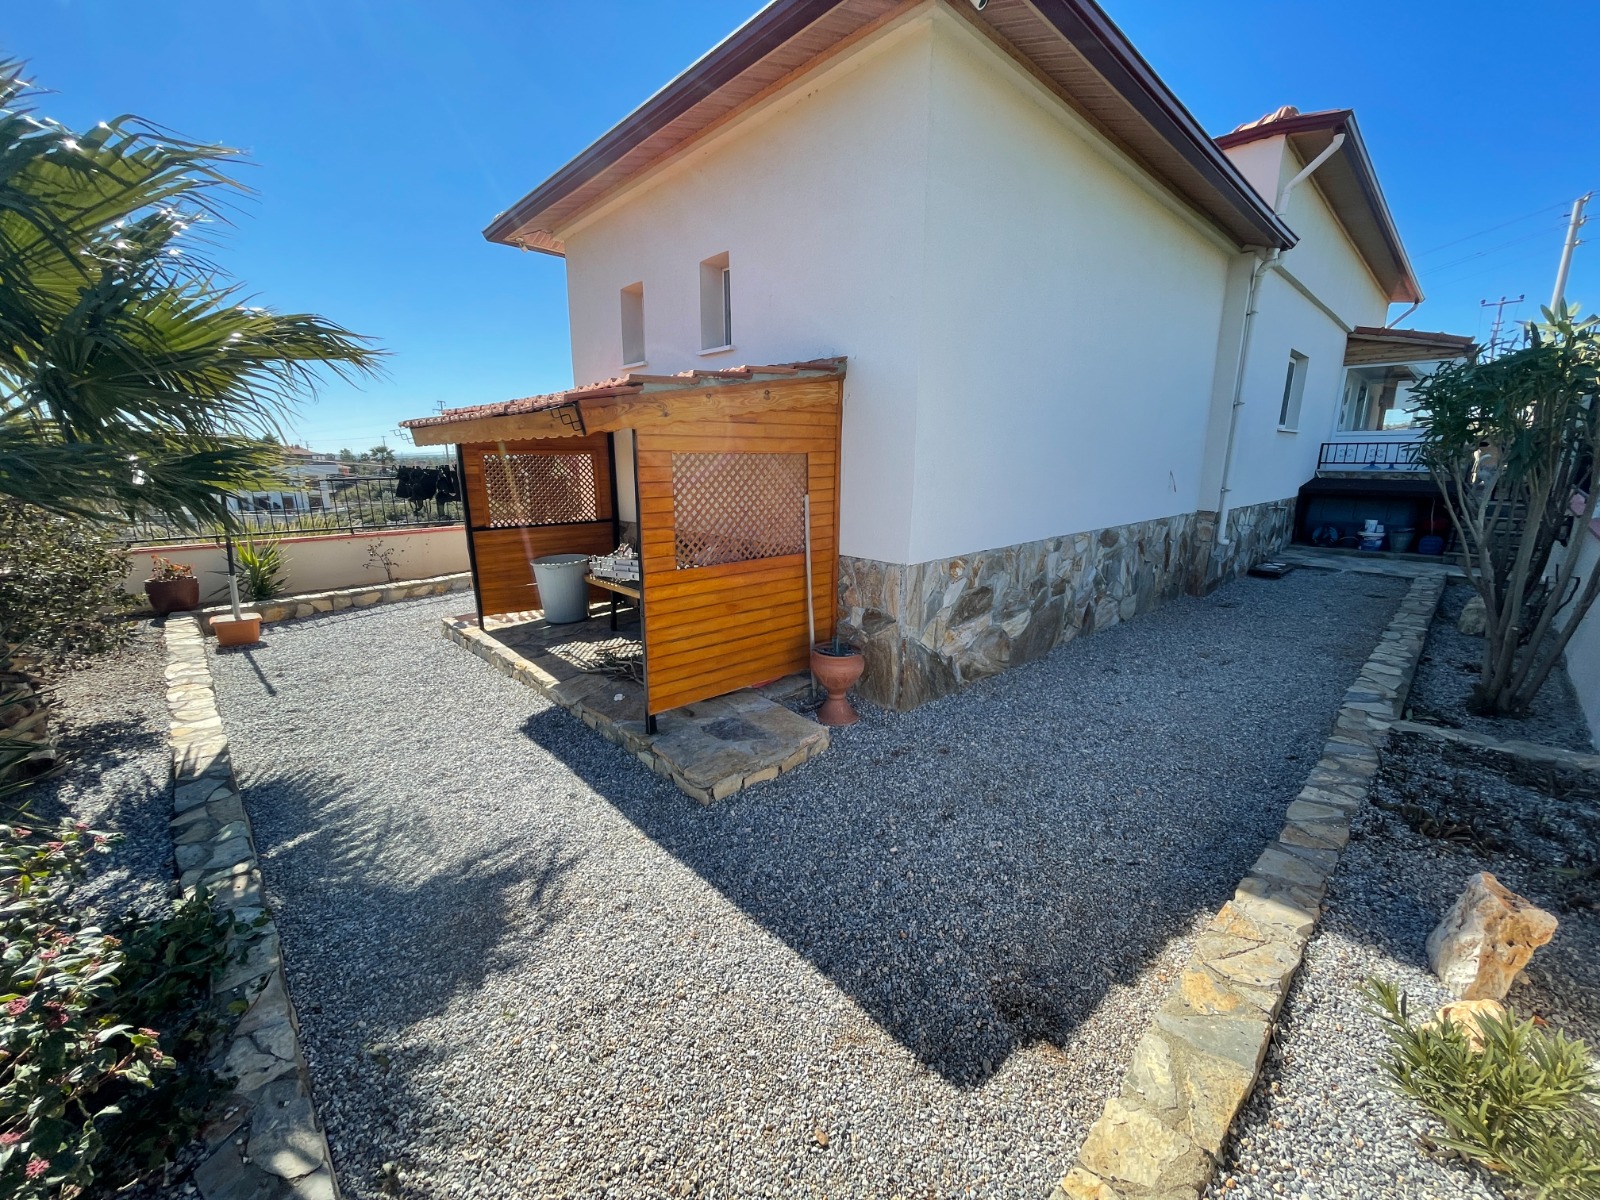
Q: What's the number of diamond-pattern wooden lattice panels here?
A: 2